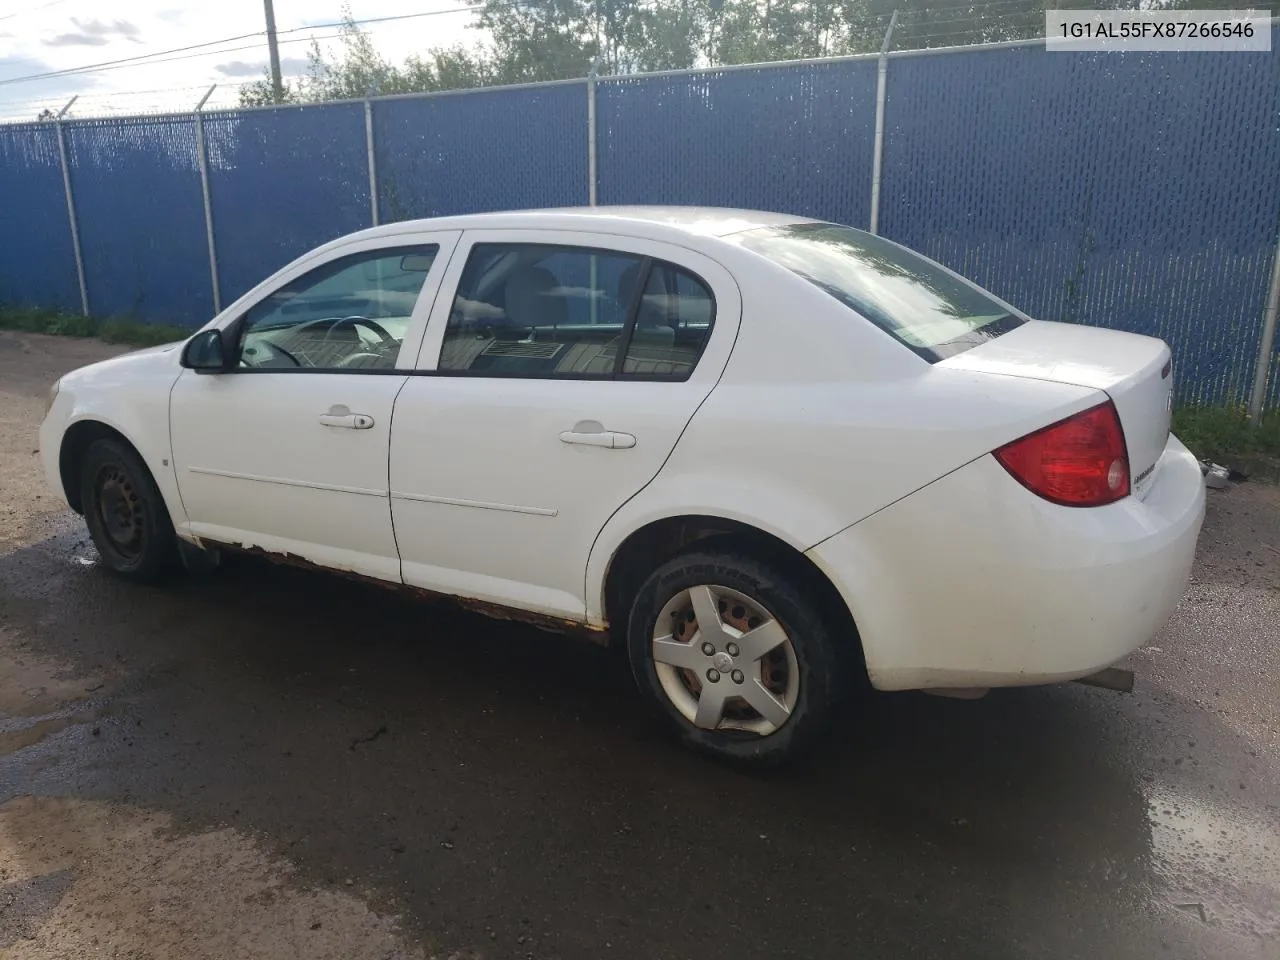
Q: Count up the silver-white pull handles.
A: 2